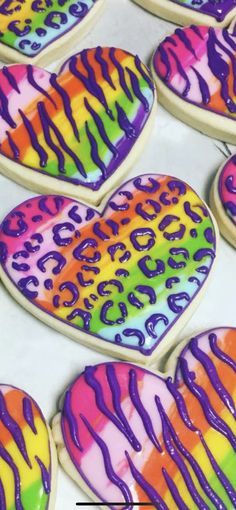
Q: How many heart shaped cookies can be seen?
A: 8